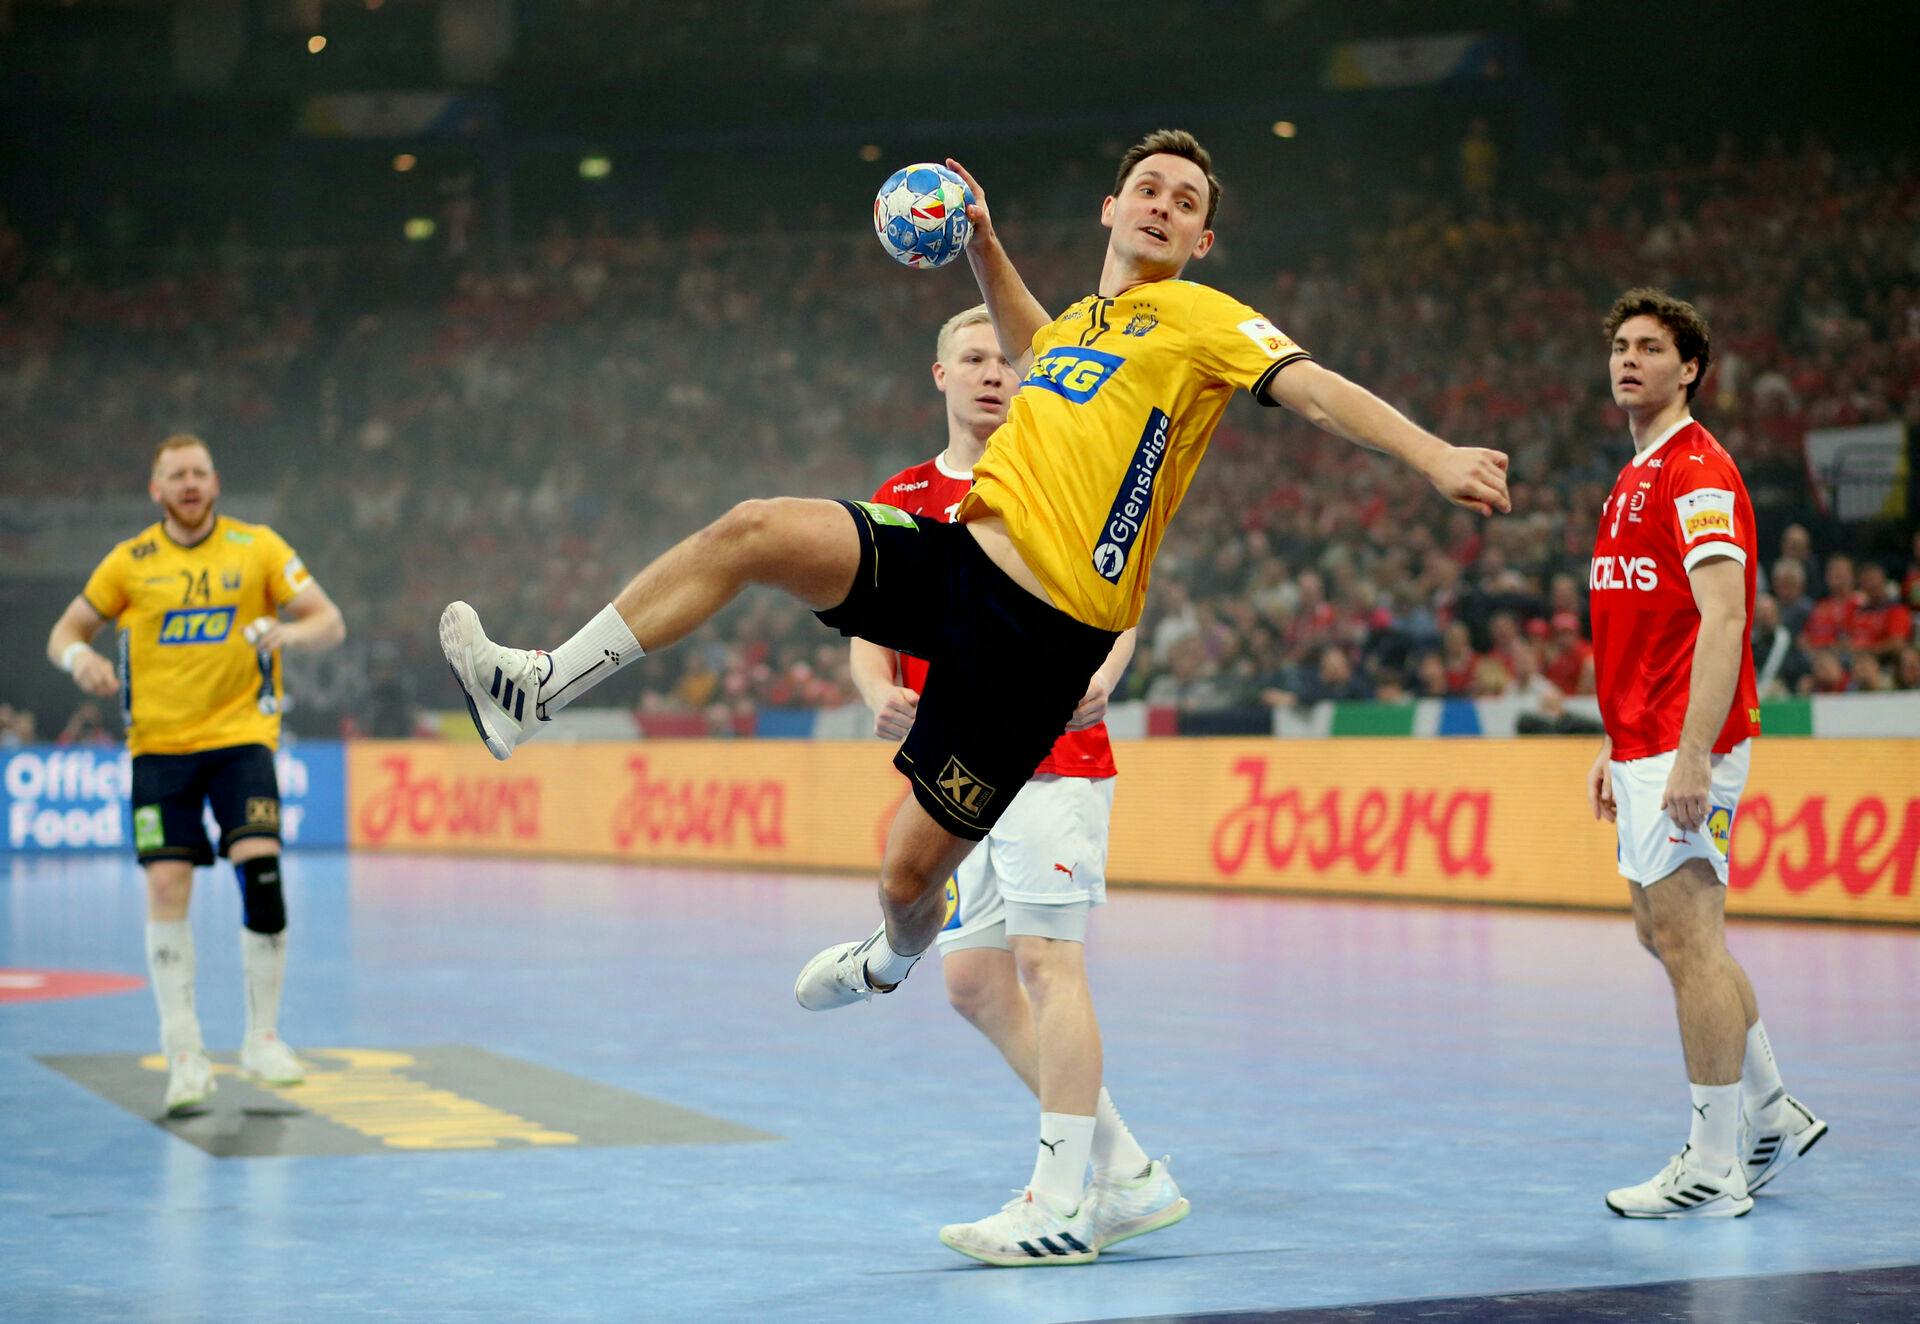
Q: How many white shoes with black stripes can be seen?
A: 5